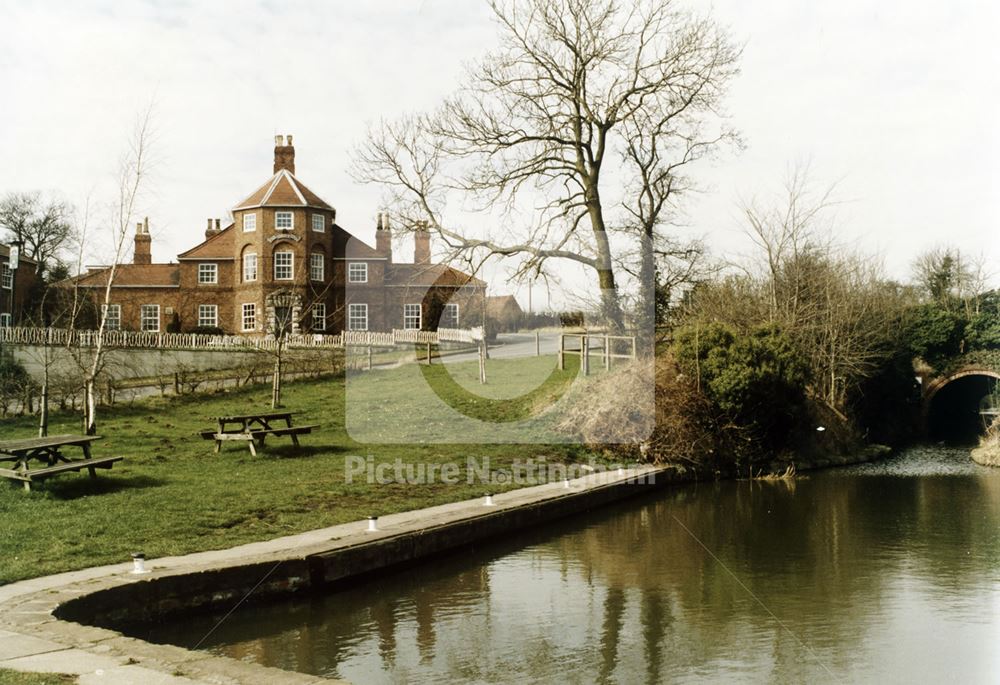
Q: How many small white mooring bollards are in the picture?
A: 5